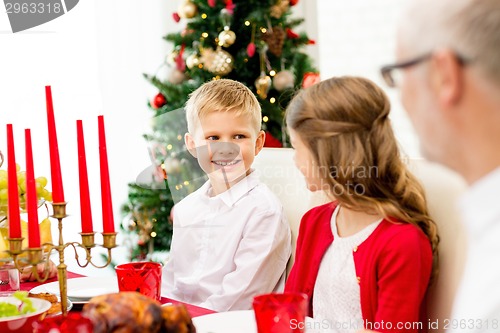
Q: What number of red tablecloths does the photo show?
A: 1